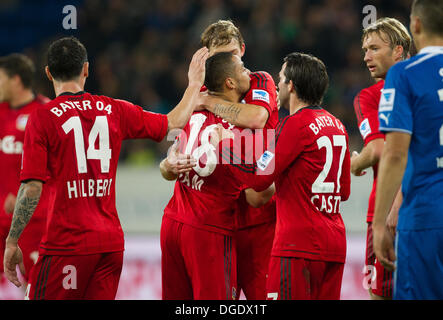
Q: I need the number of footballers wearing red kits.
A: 6